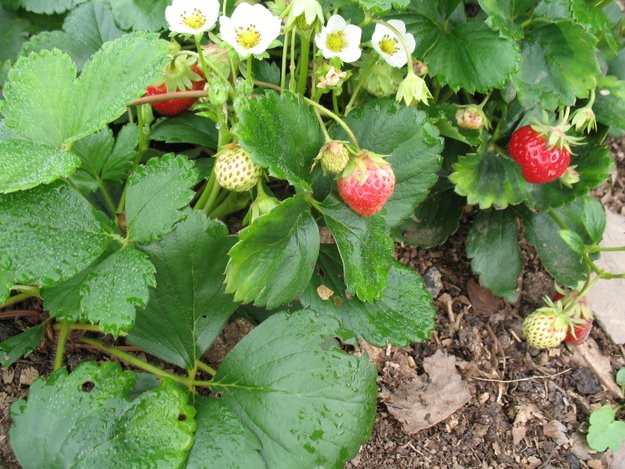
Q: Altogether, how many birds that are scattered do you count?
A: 0